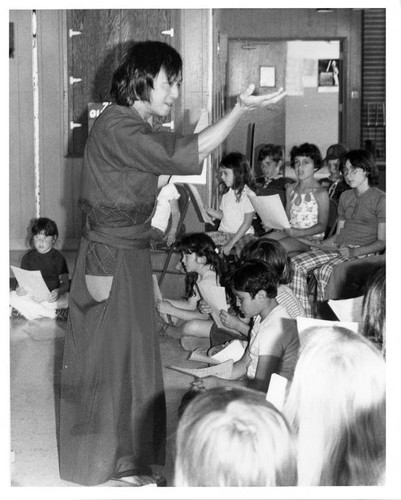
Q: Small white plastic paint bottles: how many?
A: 0